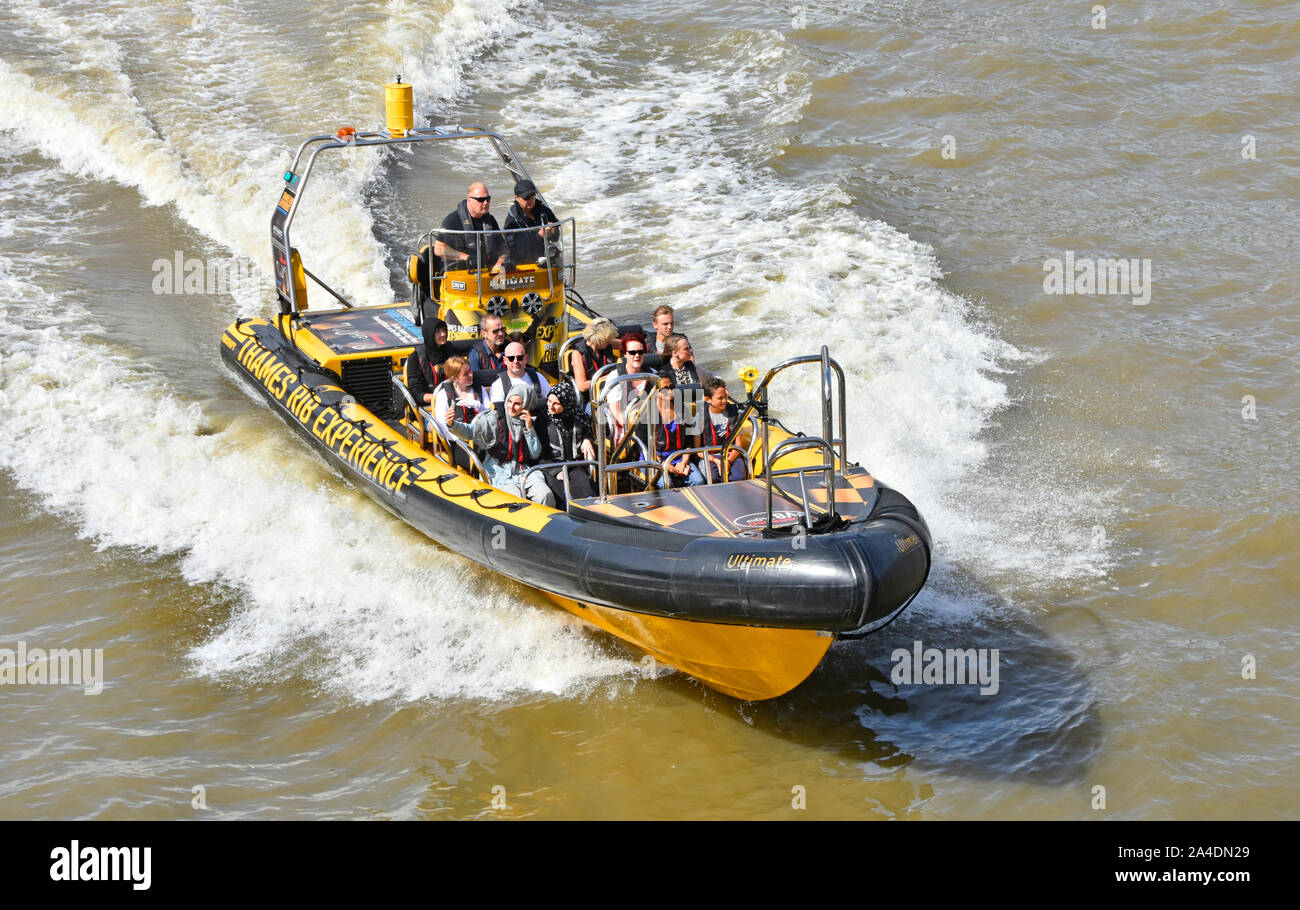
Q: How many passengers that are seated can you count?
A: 12